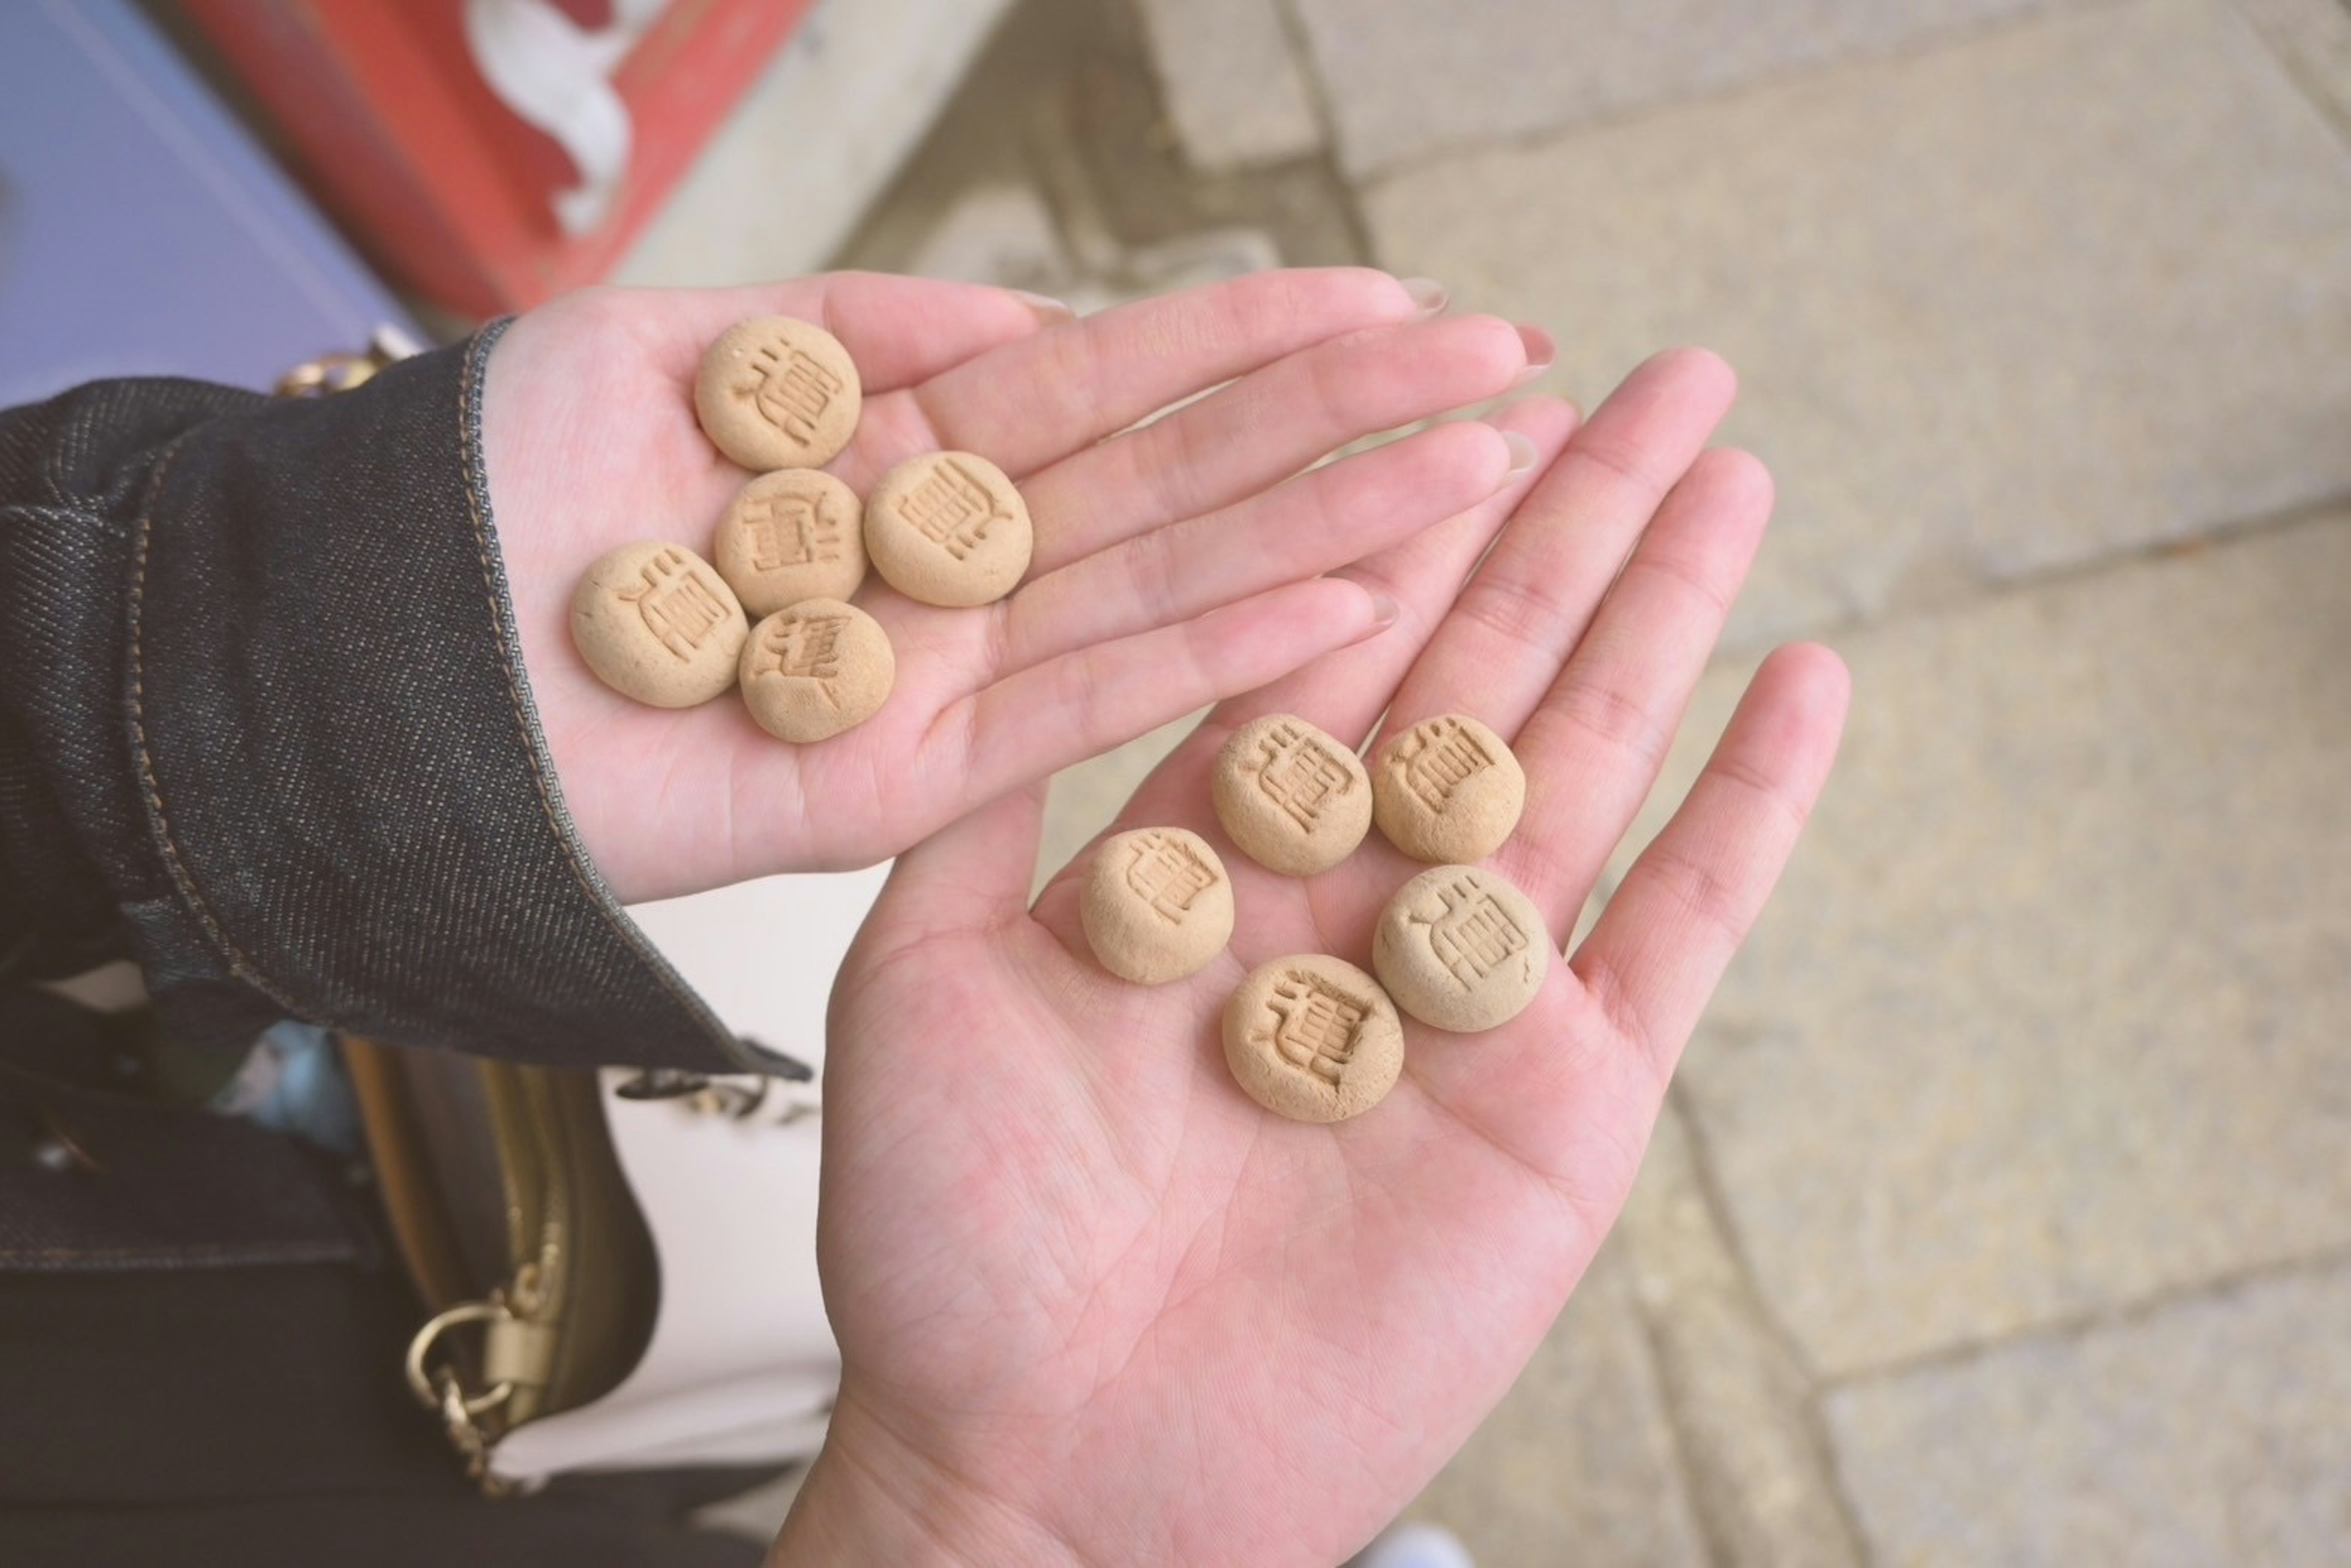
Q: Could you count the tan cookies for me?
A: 10